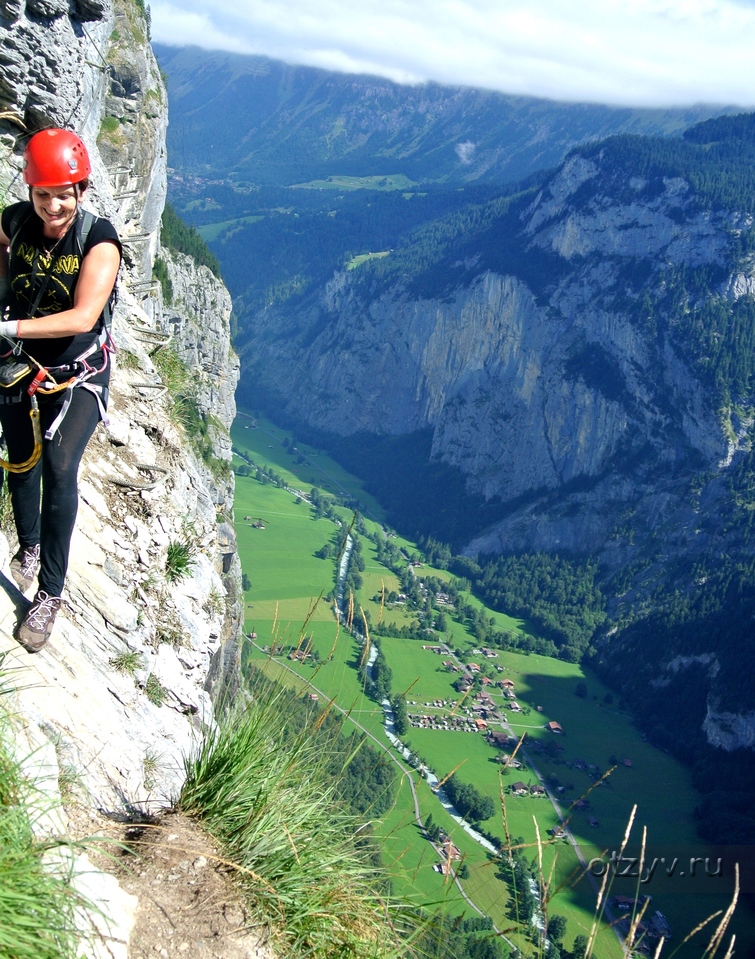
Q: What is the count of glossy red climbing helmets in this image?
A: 1